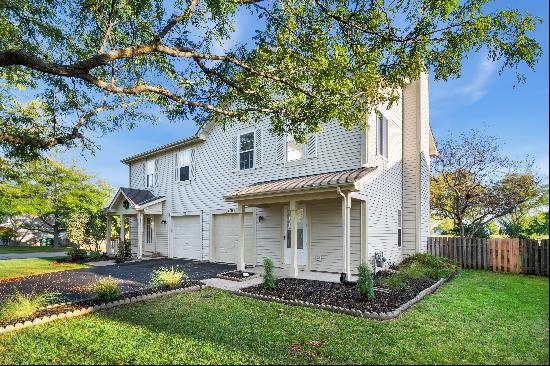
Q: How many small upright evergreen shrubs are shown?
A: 2